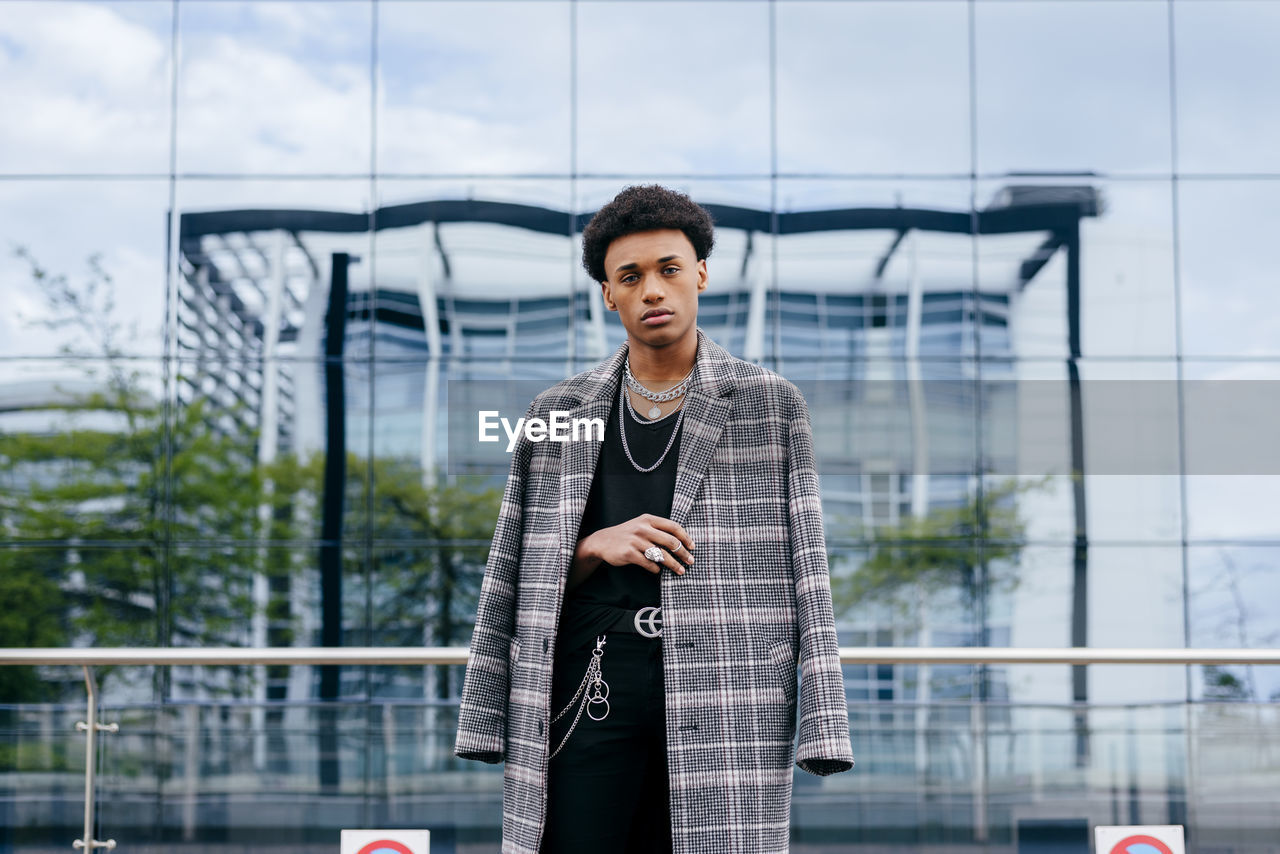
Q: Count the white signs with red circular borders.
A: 2